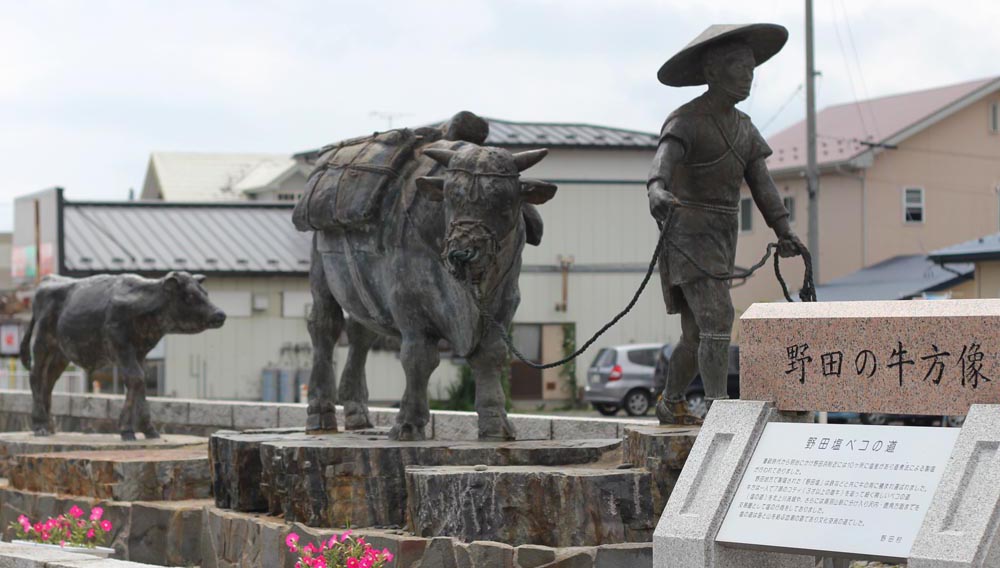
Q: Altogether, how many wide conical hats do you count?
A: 1